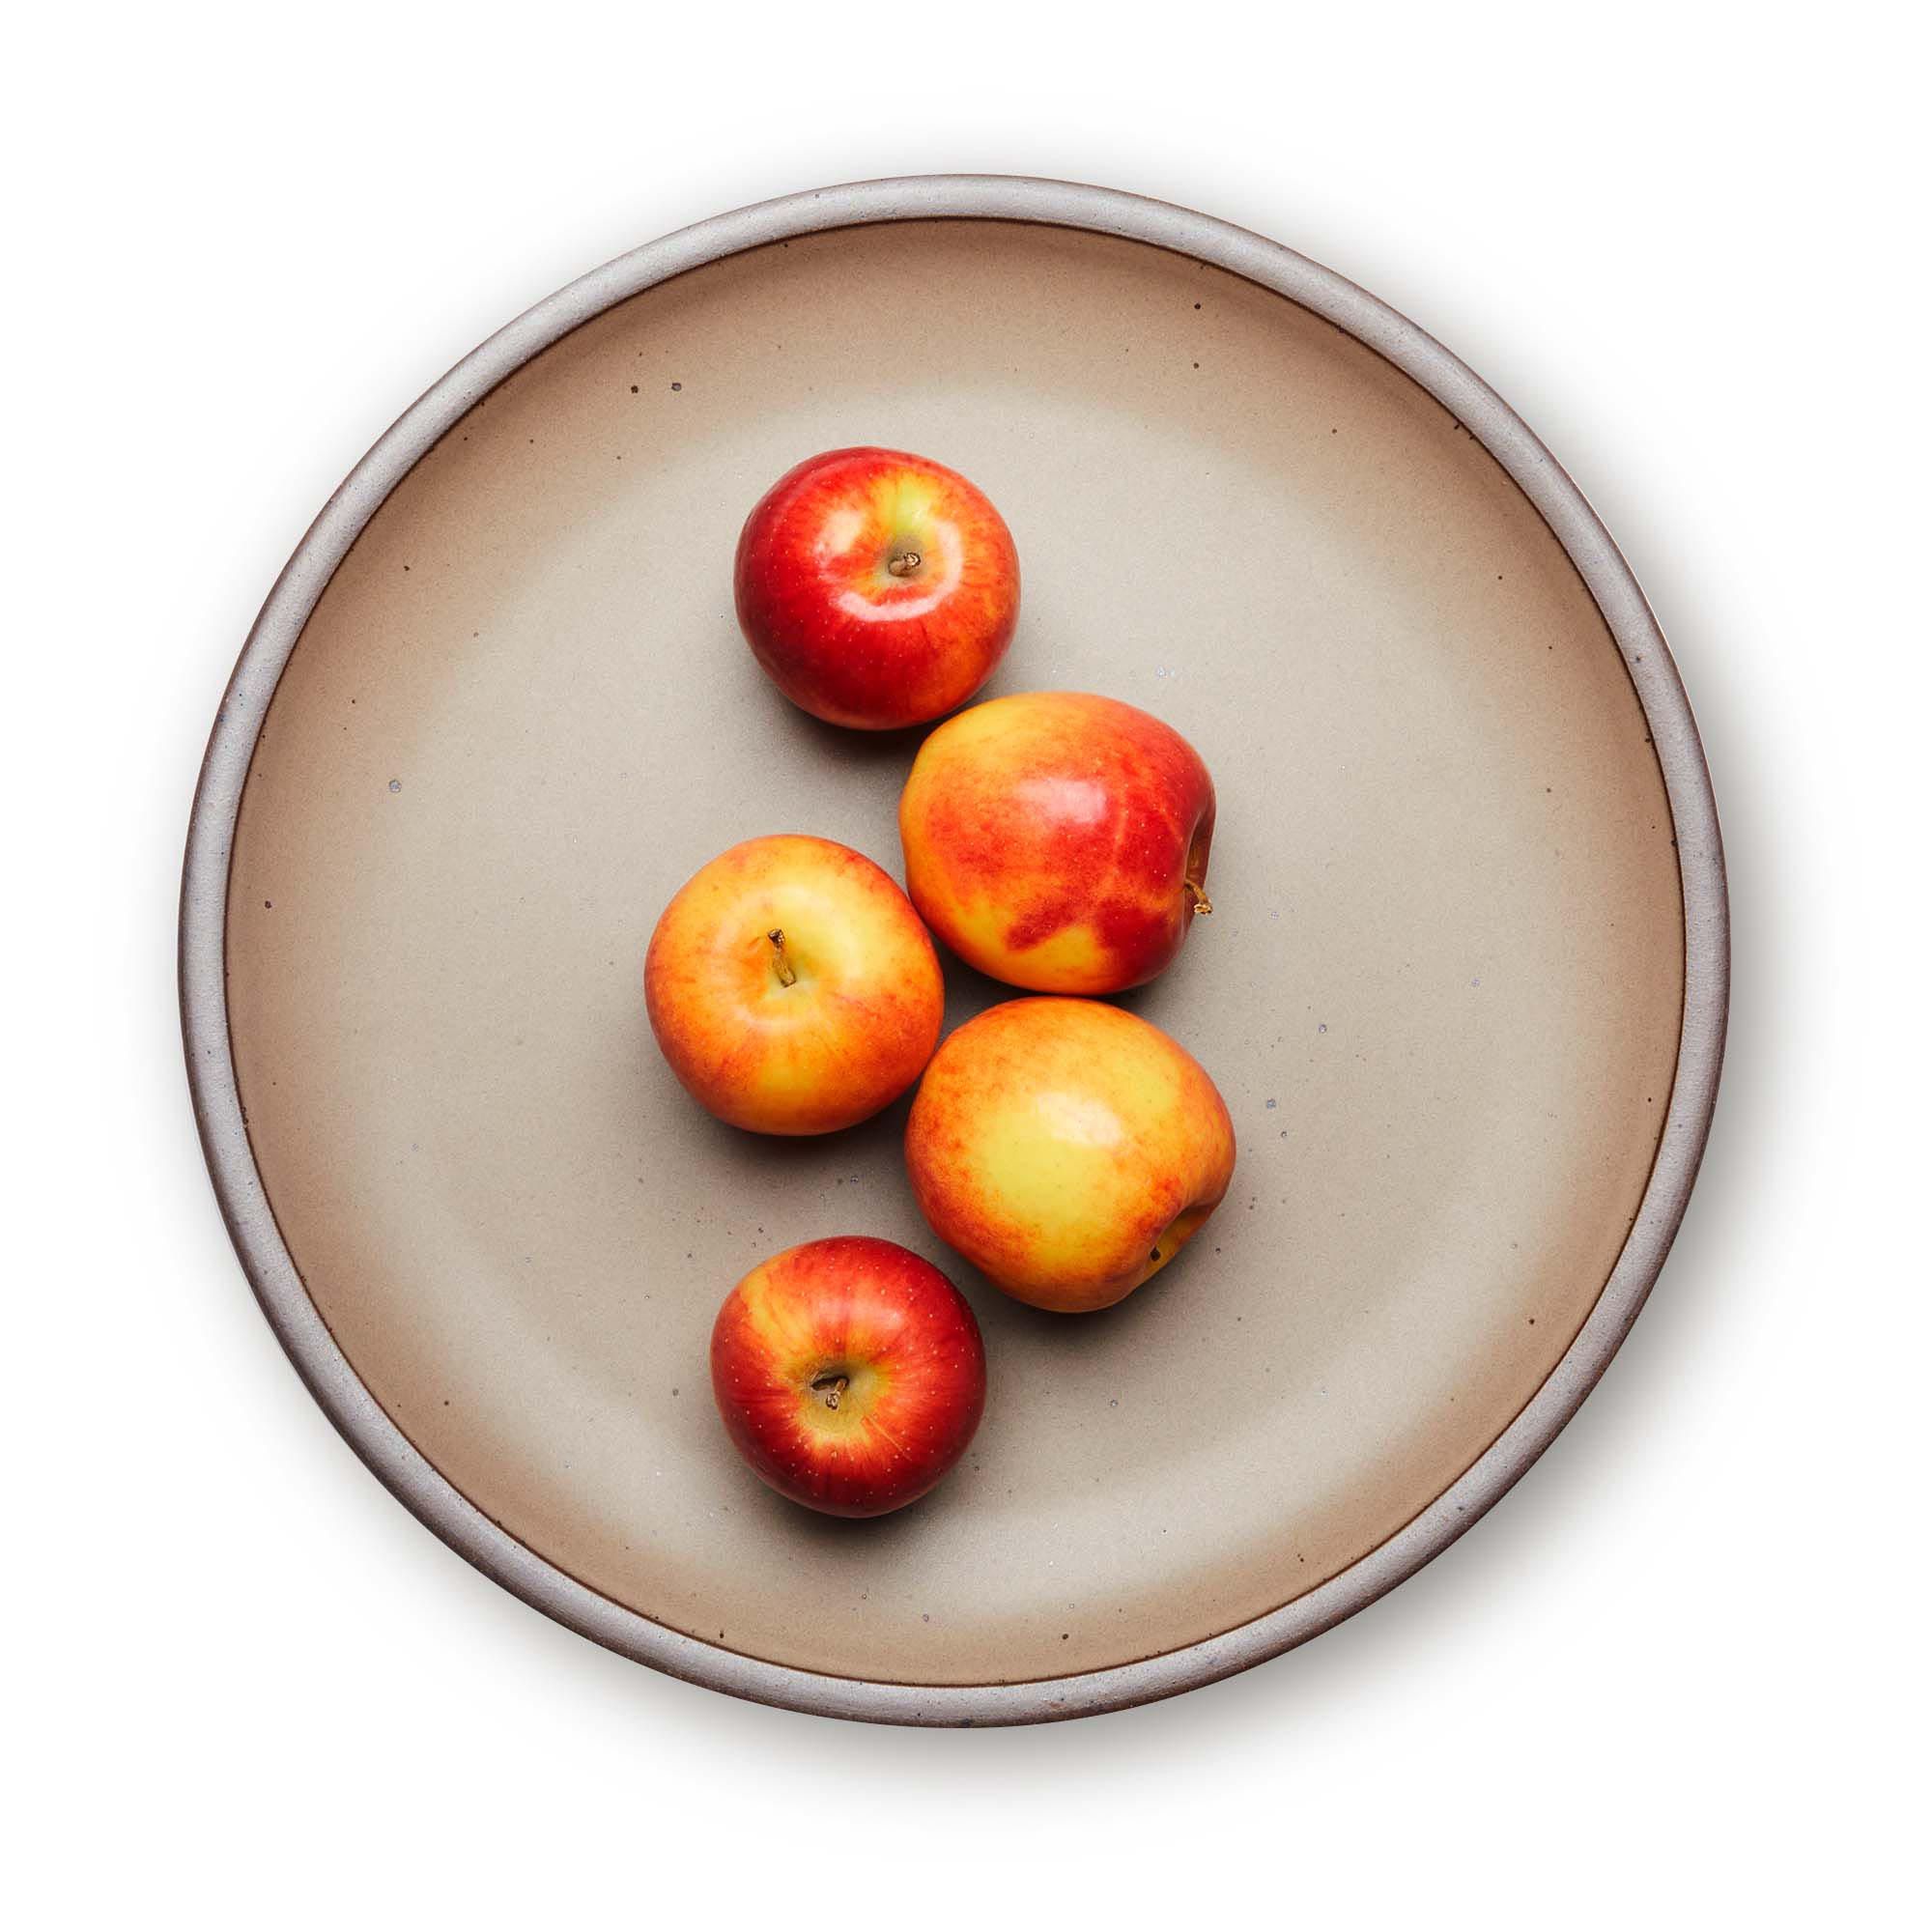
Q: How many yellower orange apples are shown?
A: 2